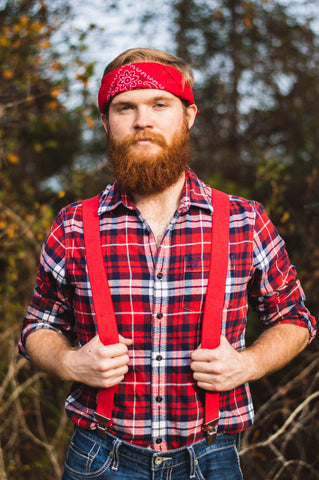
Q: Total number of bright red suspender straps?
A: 2